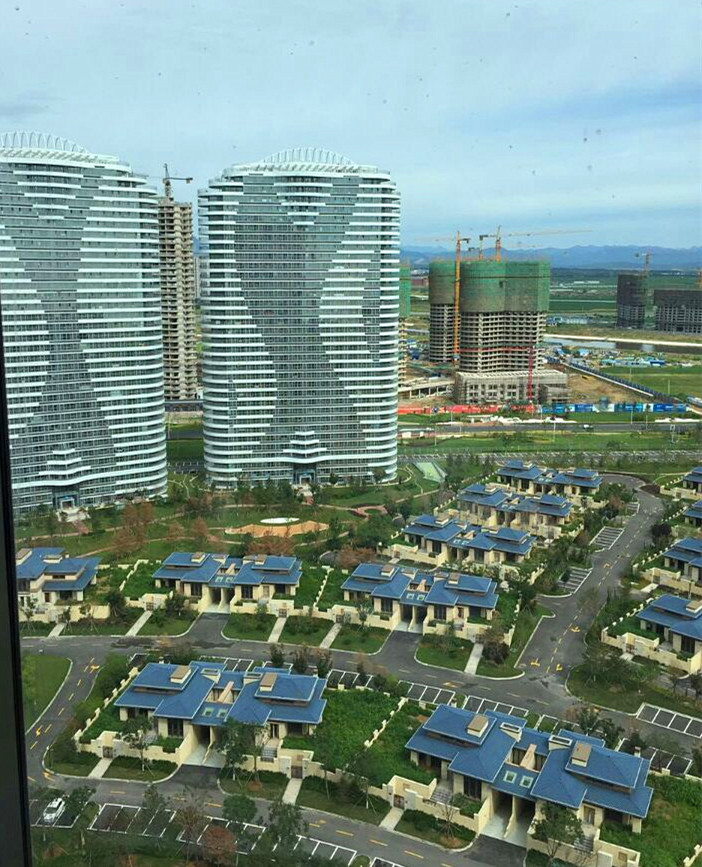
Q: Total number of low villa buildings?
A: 12